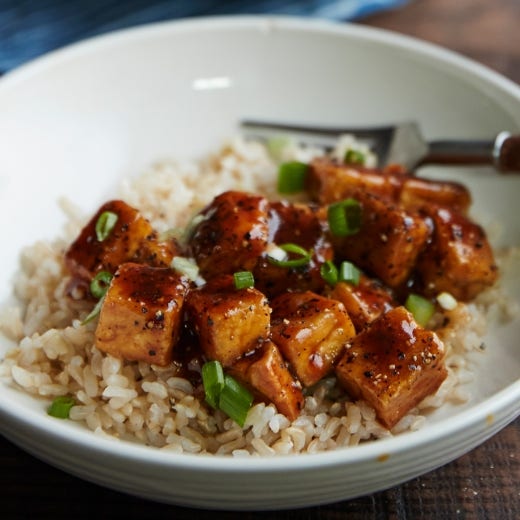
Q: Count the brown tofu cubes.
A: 13